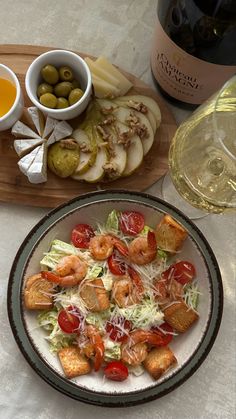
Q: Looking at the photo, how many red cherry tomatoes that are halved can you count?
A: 8